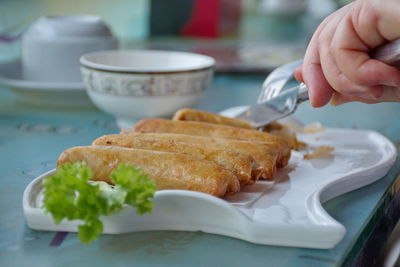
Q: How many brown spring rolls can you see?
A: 5